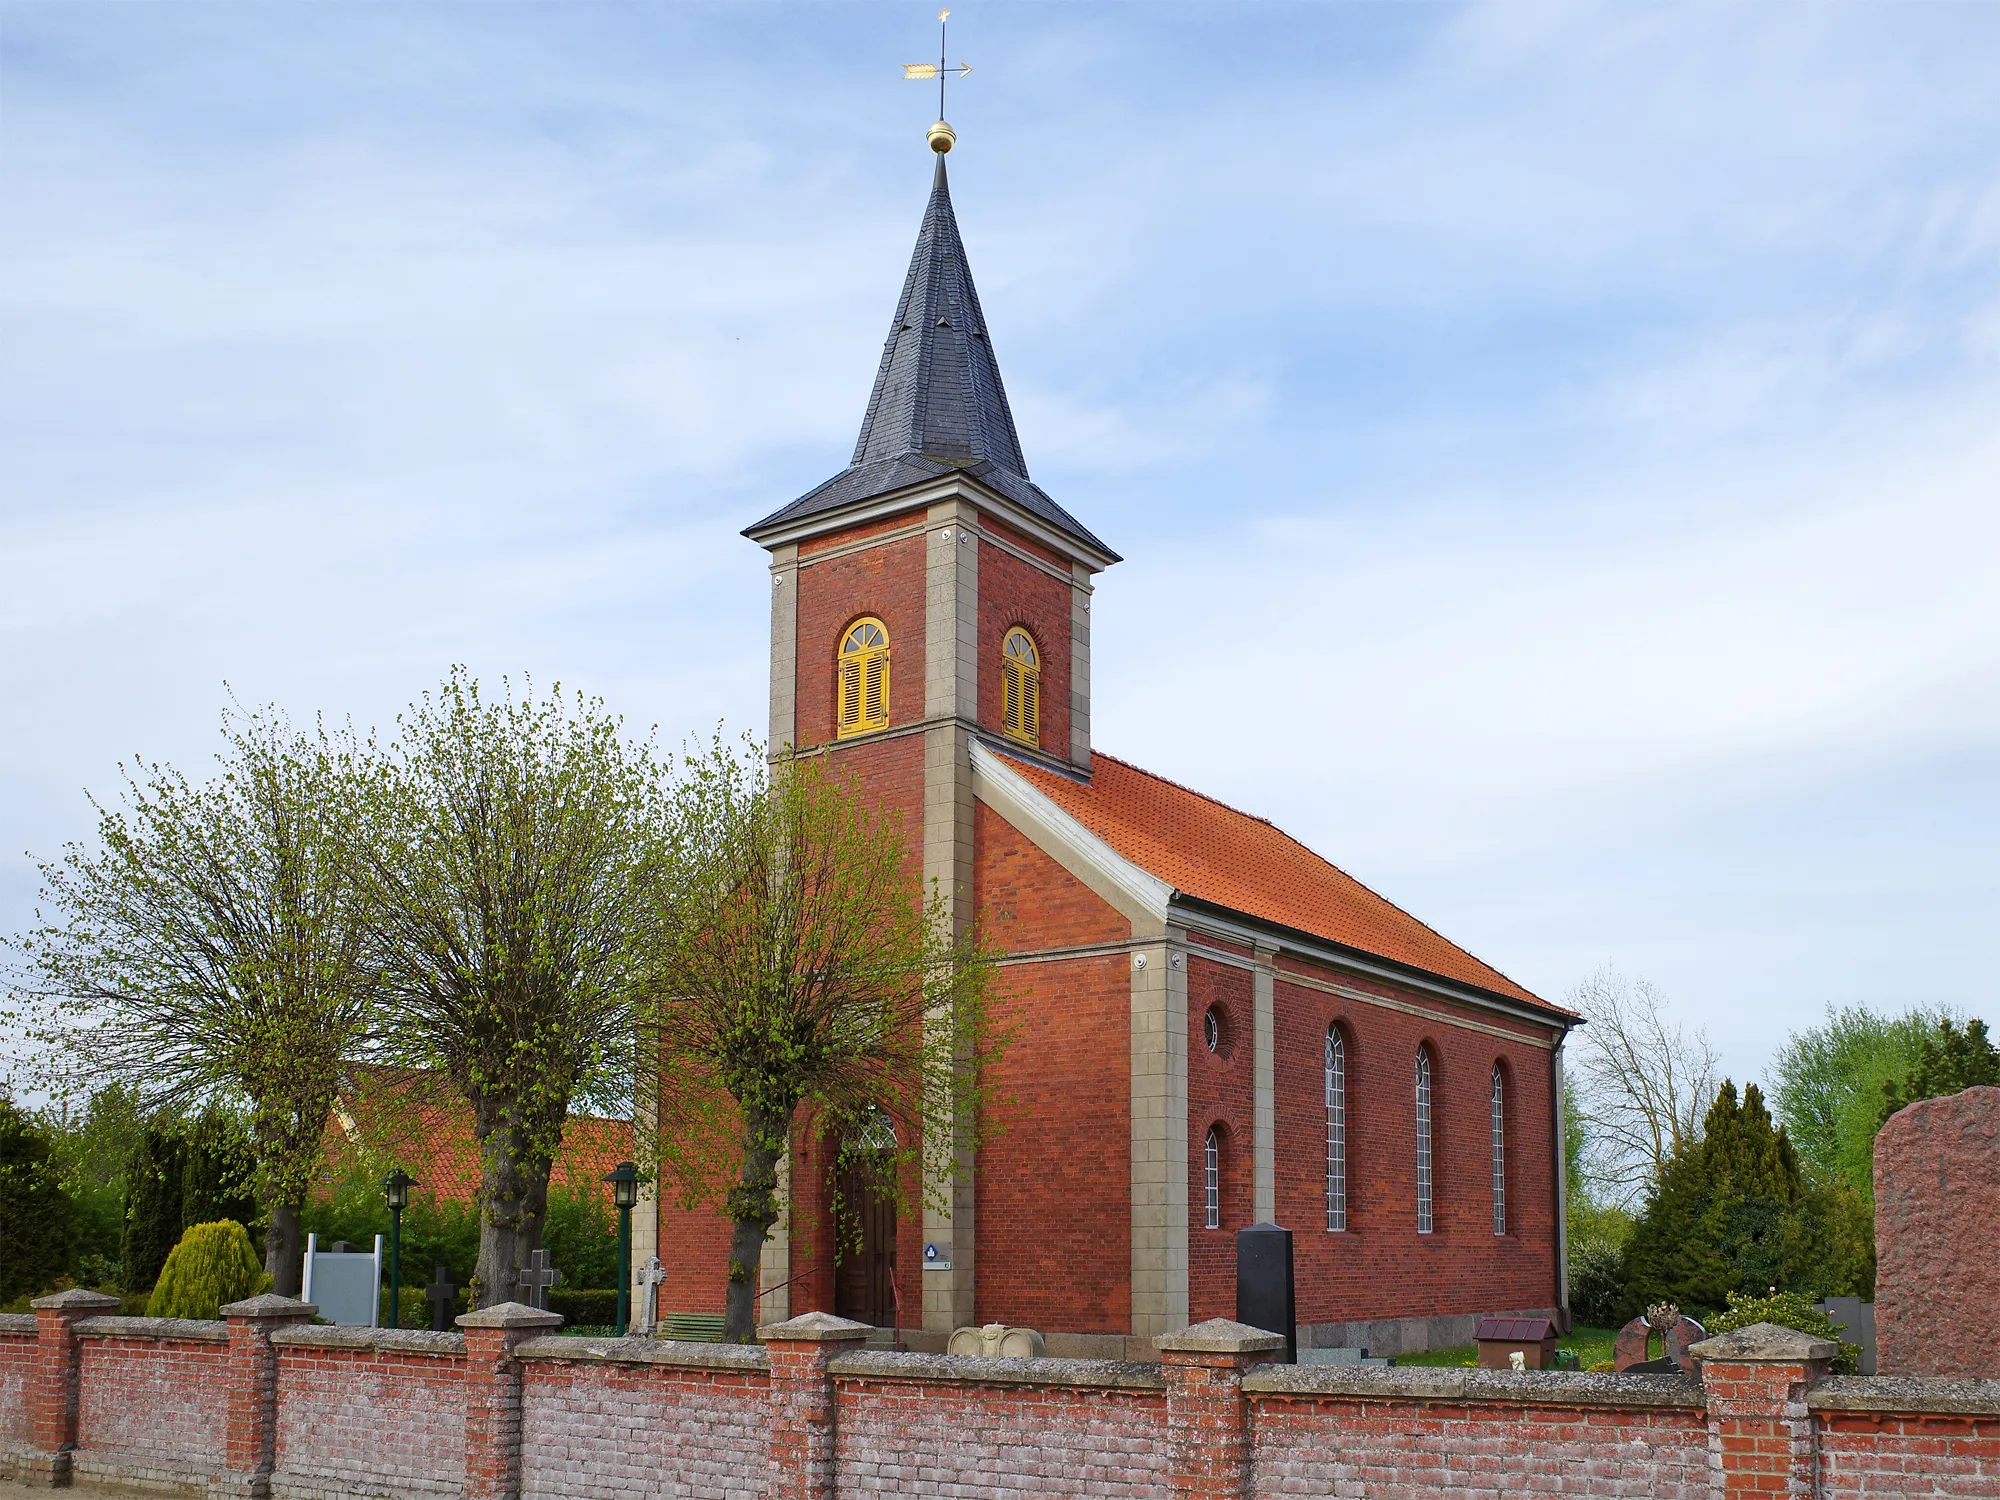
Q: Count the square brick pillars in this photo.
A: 6